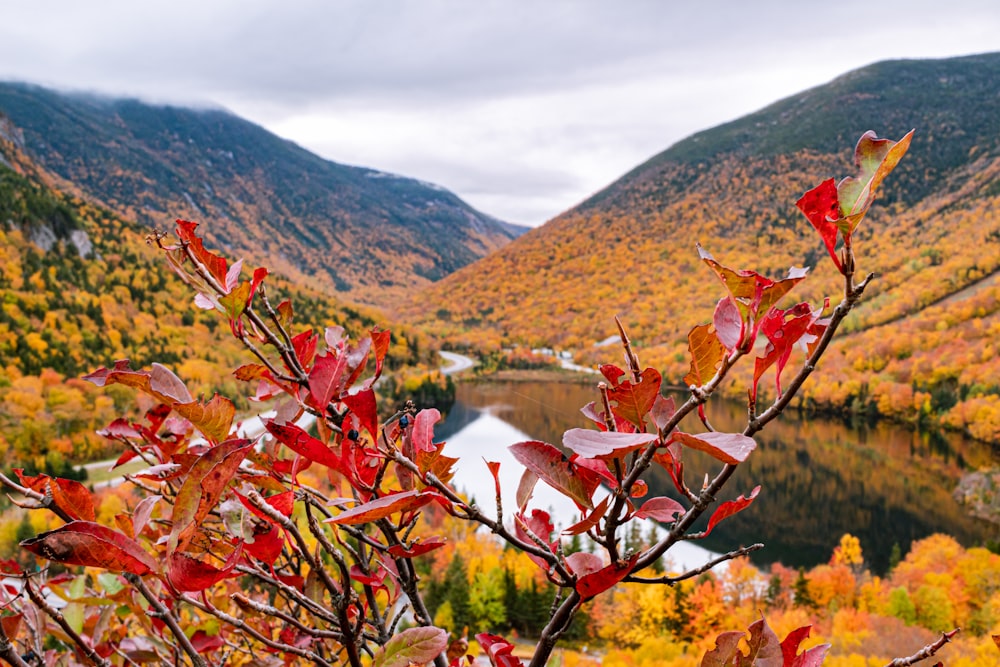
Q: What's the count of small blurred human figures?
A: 0